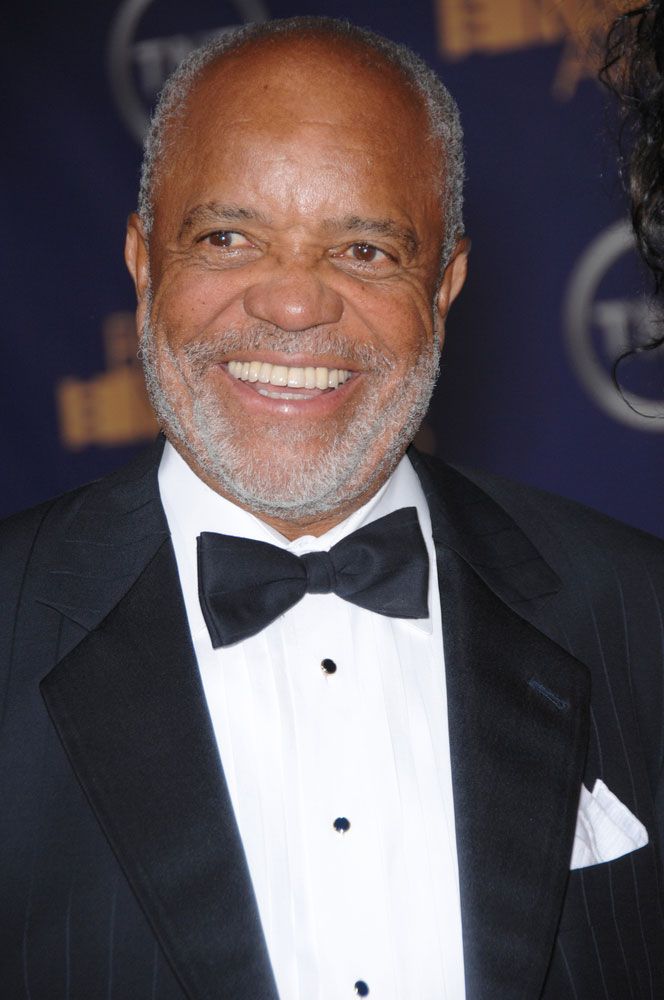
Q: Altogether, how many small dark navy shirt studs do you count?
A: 3